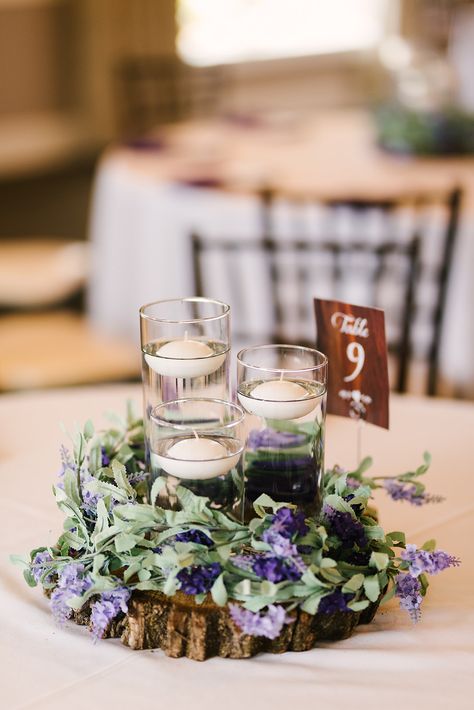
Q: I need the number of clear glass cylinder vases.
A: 3